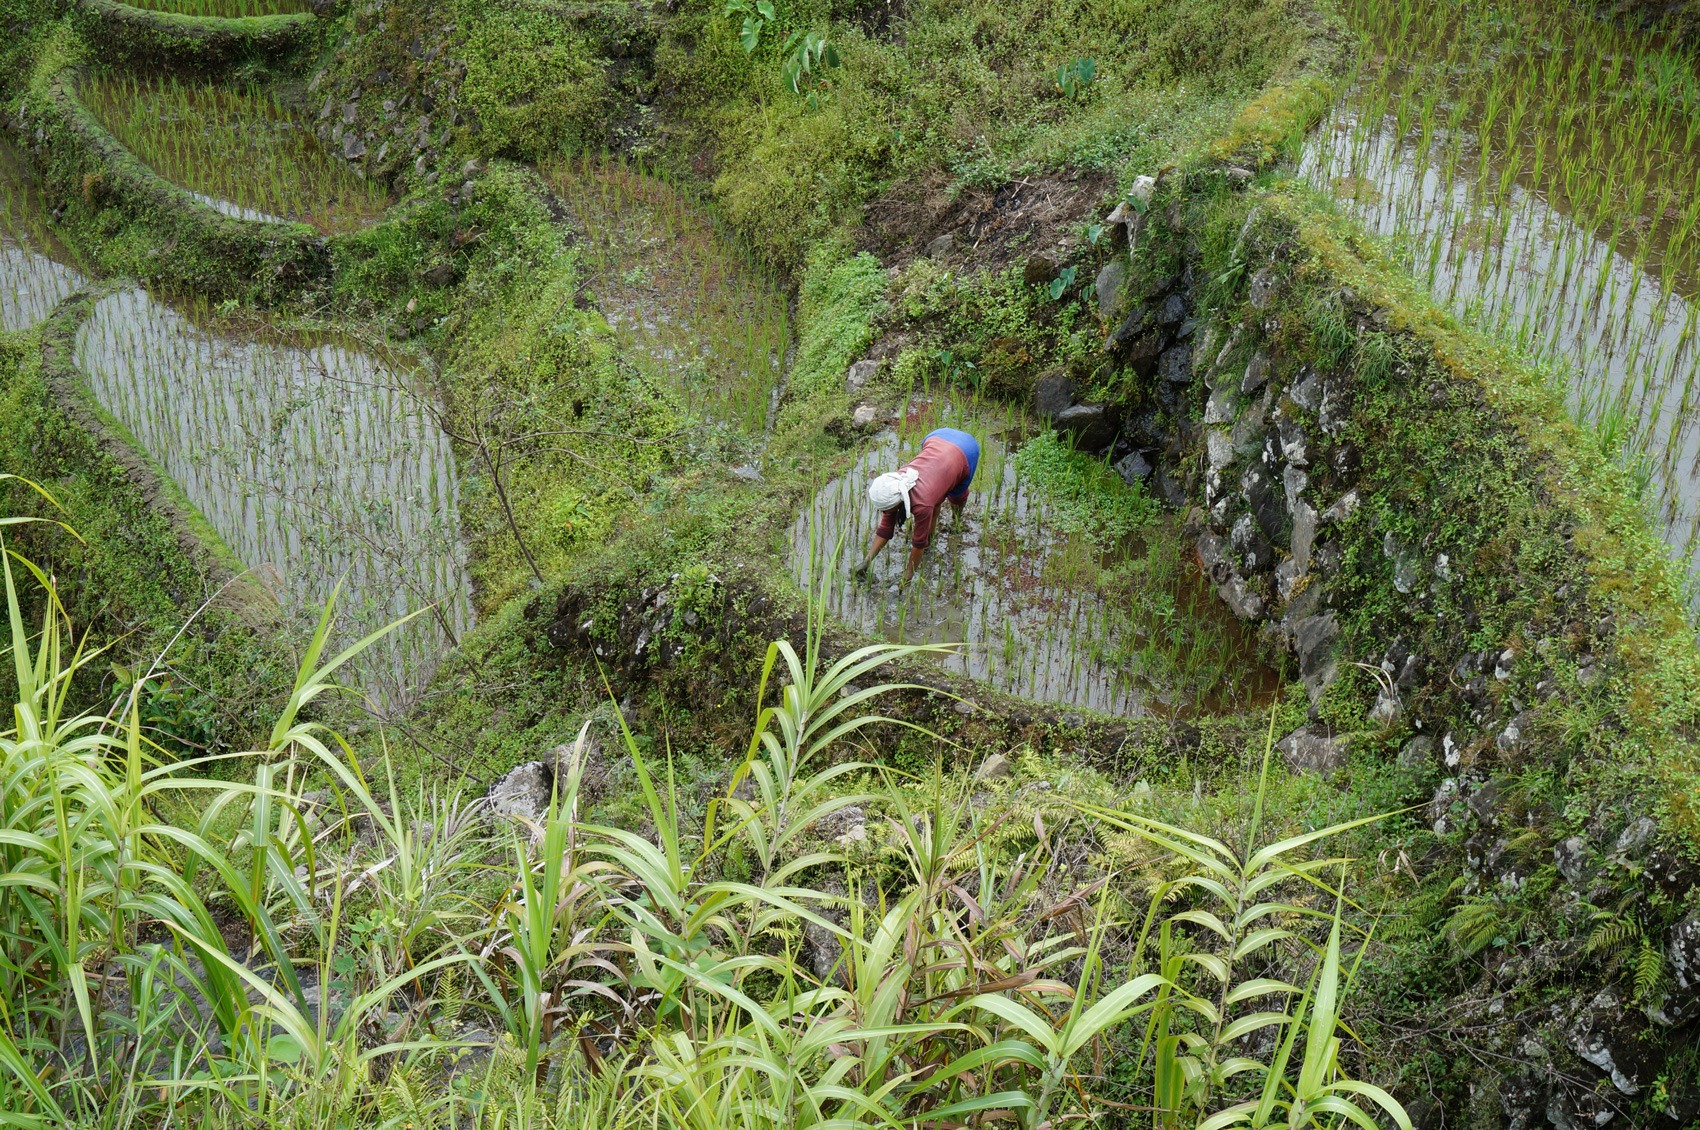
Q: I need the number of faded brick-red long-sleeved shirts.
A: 1